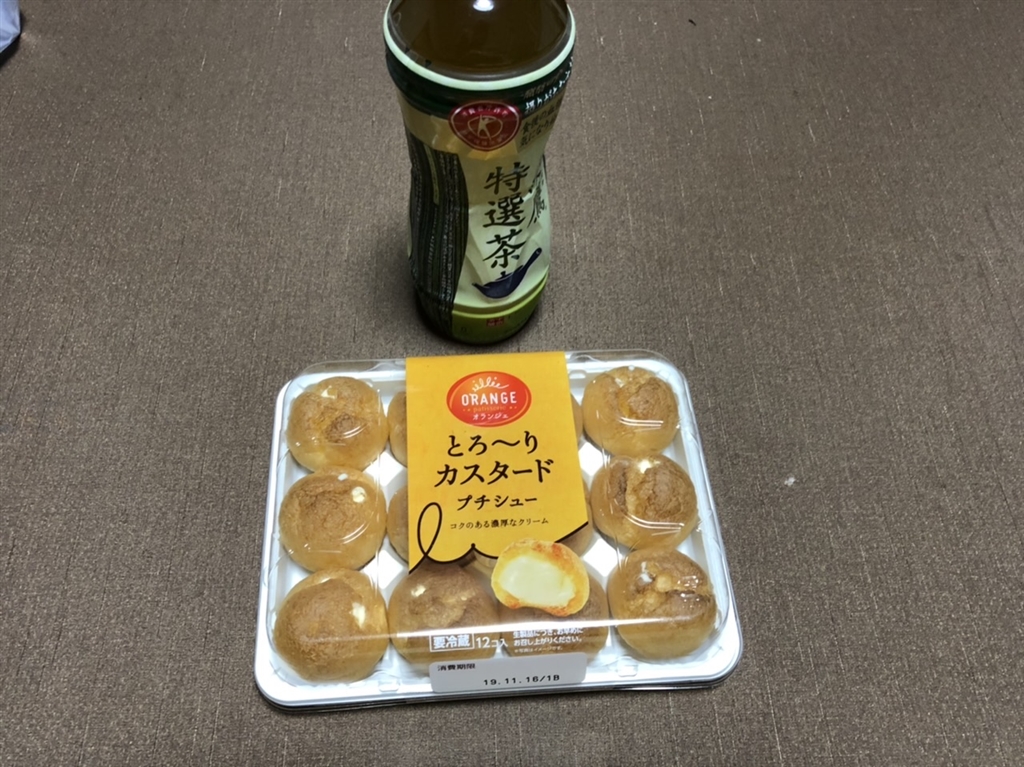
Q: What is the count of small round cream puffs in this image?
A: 12